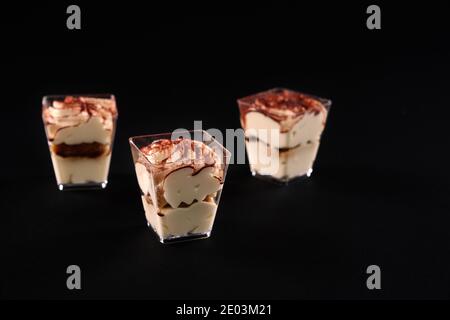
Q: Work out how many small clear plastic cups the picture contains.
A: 3